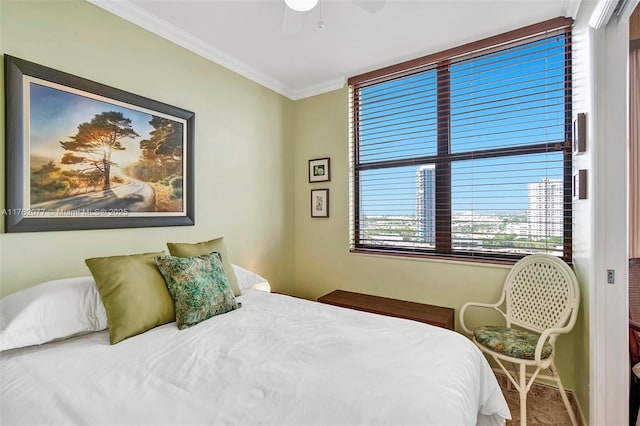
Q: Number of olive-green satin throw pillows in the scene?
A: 2